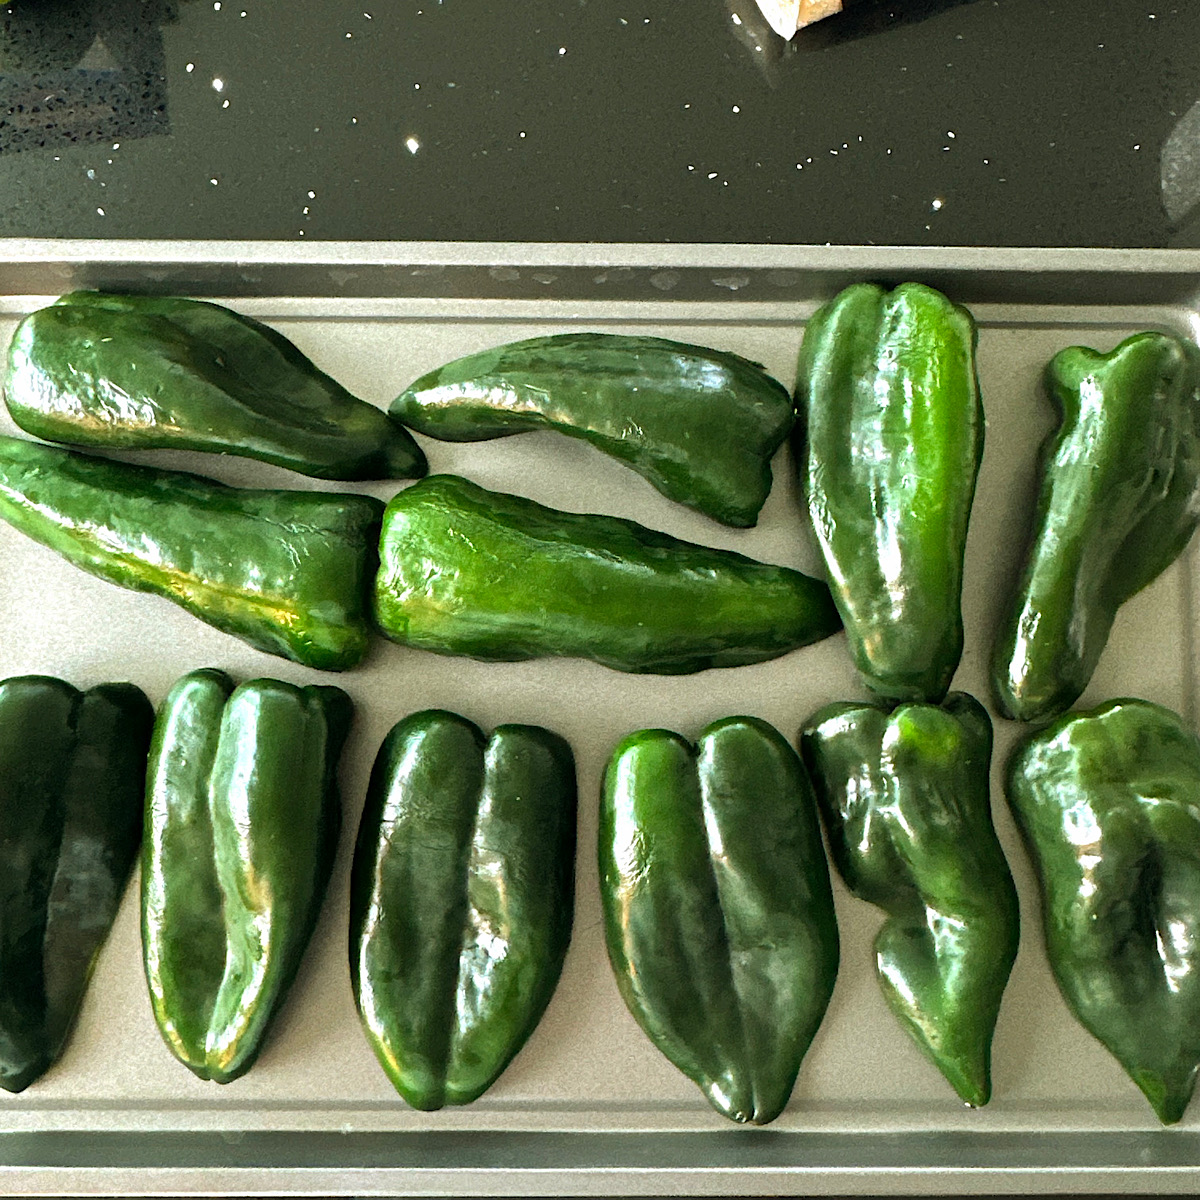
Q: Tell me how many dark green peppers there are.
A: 12